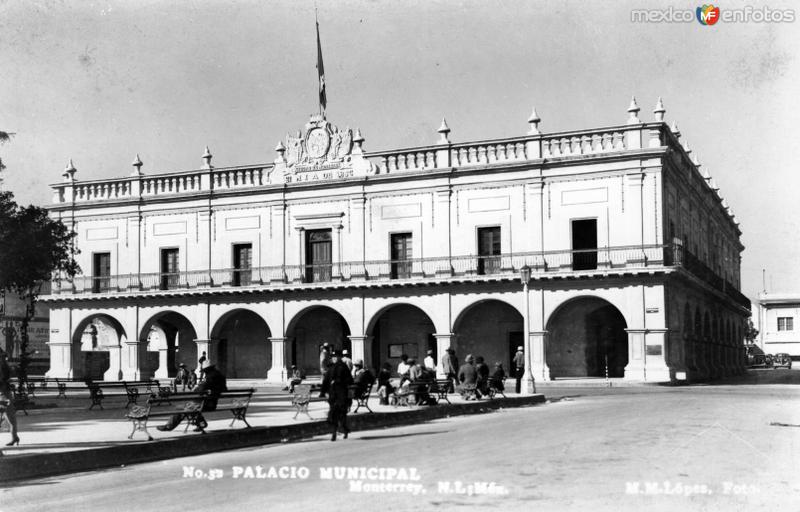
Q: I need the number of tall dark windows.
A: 7